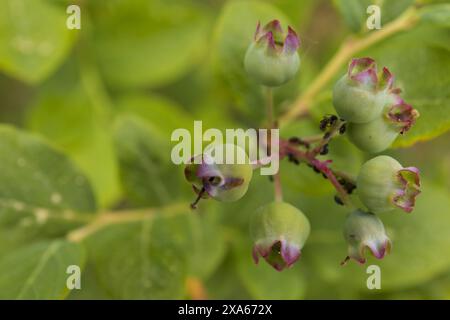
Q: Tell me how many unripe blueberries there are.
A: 7